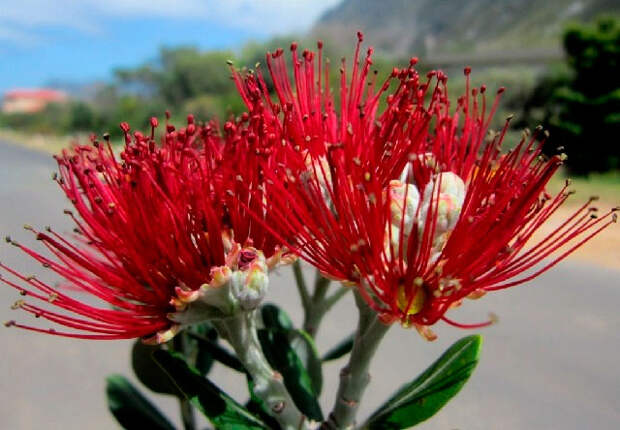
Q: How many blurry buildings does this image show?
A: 1